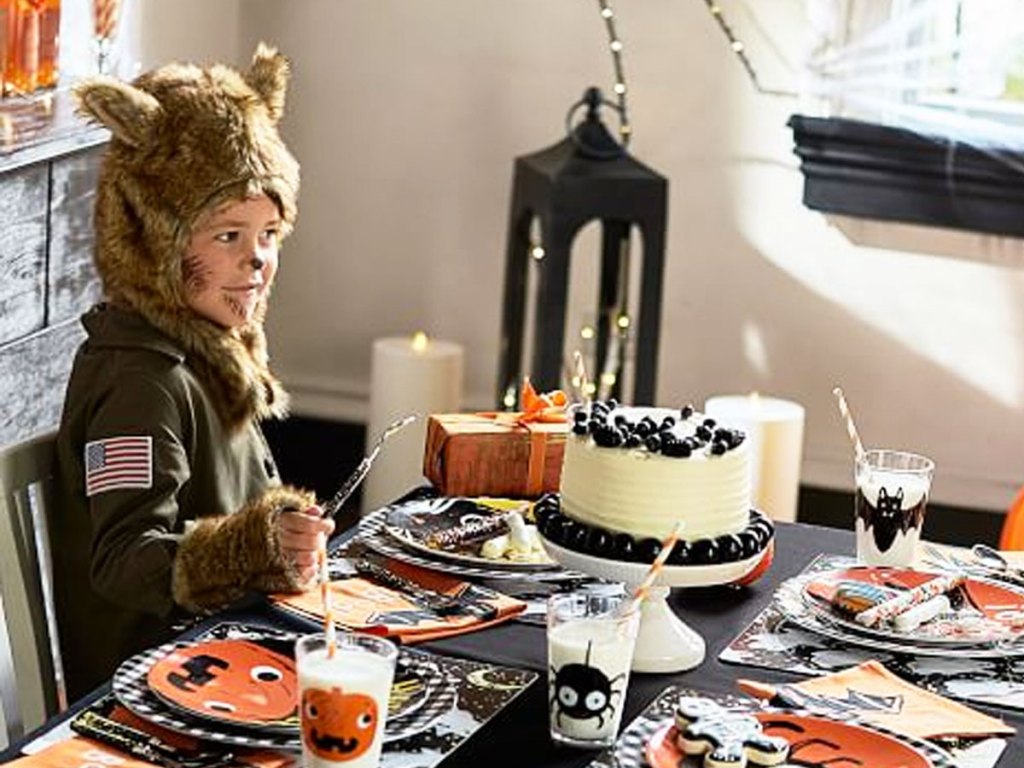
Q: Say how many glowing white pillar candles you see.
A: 2